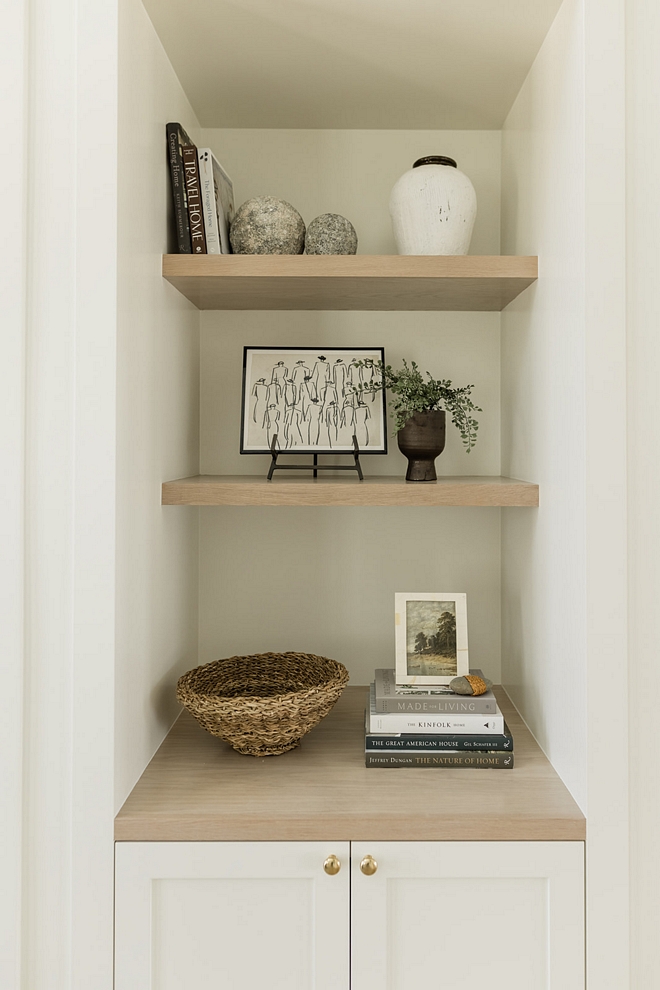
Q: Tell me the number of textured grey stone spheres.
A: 2